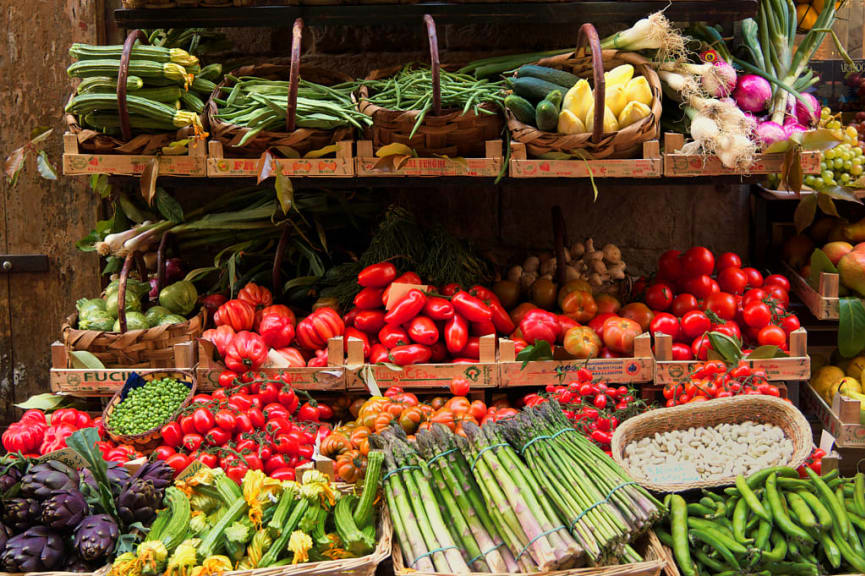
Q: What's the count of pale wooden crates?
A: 12